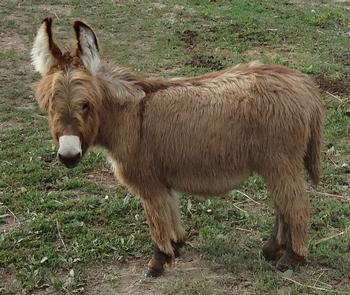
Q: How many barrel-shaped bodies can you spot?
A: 1